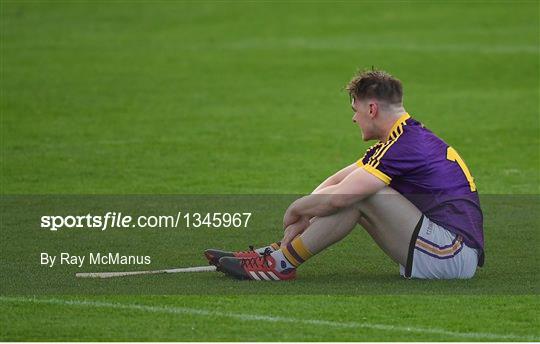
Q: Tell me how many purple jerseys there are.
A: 1